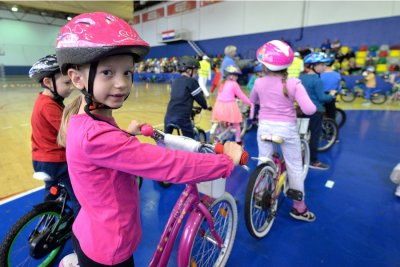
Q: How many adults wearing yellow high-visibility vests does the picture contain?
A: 2